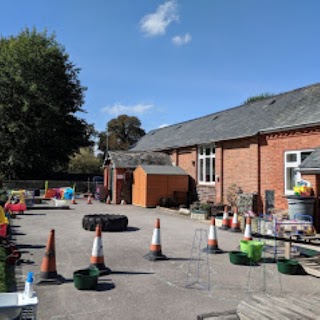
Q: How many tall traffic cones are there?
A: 7